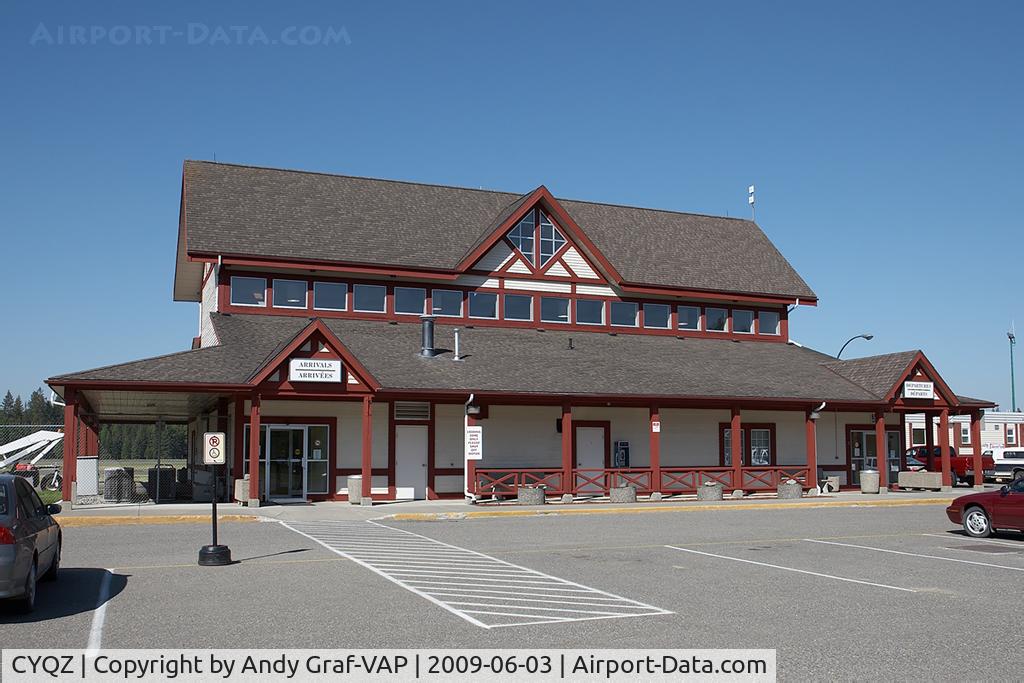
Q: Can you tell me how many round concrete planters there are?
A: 4